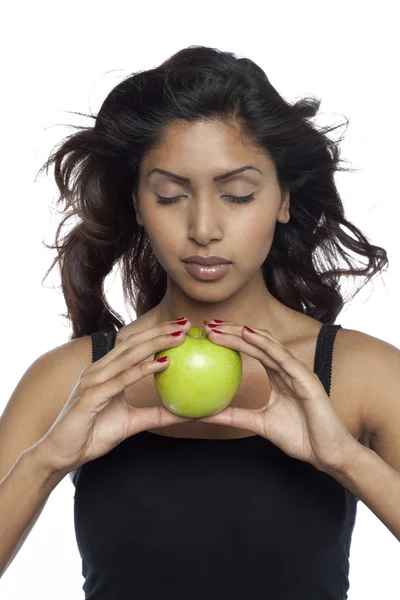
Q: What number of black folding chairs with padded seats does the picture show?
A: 0